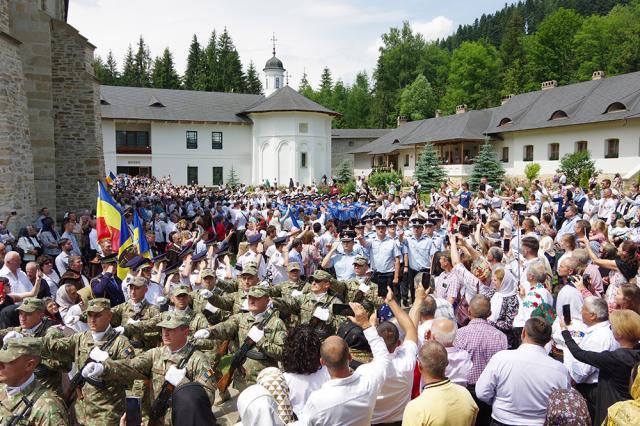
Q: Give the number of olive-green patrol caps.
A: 12